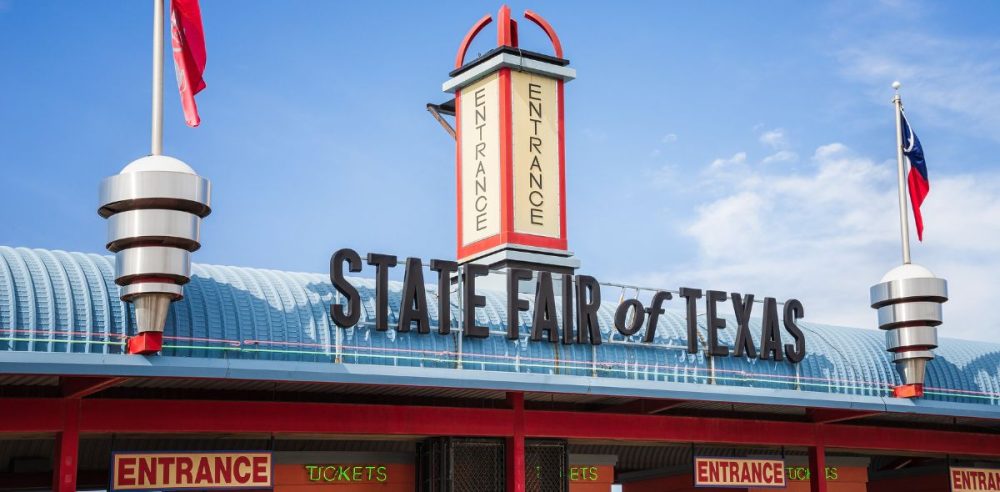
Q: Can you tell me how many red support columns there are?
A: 3